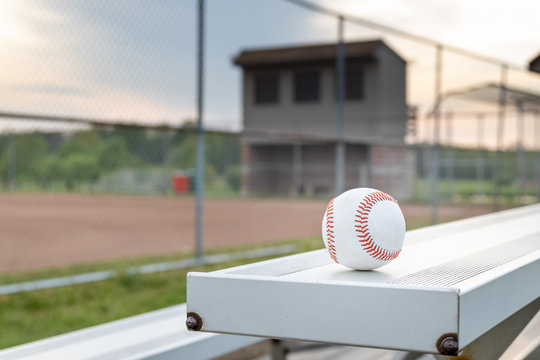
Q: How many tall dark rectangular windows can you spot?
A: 3